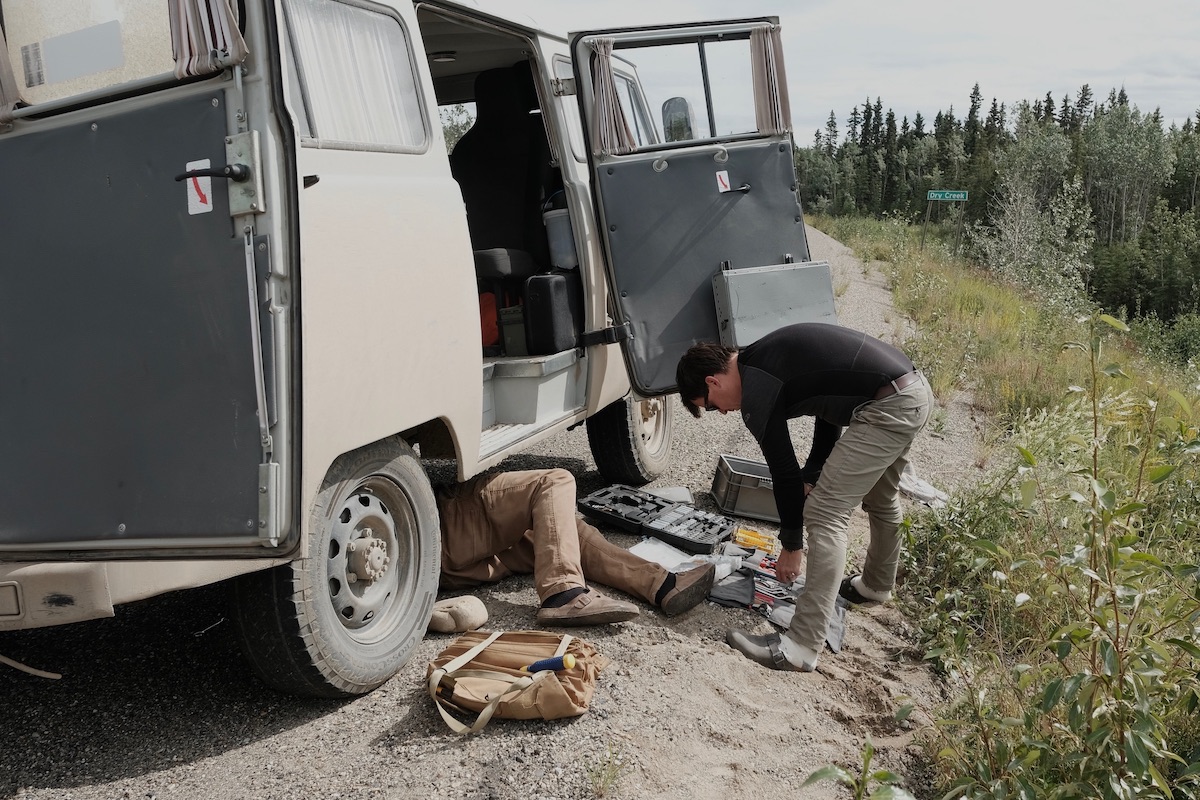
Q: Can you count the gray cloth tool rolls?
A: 2